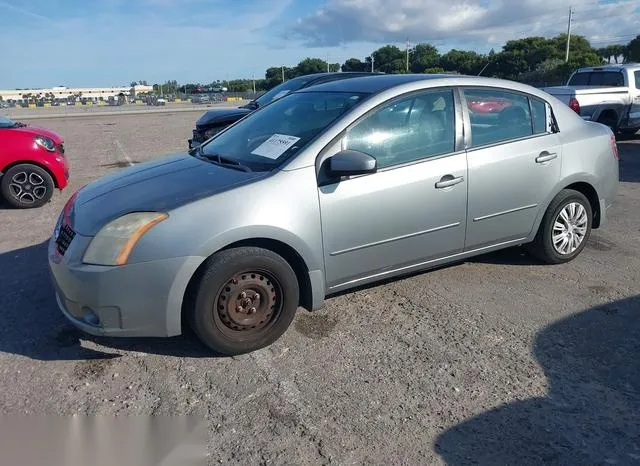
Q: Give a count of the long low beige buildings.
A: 1